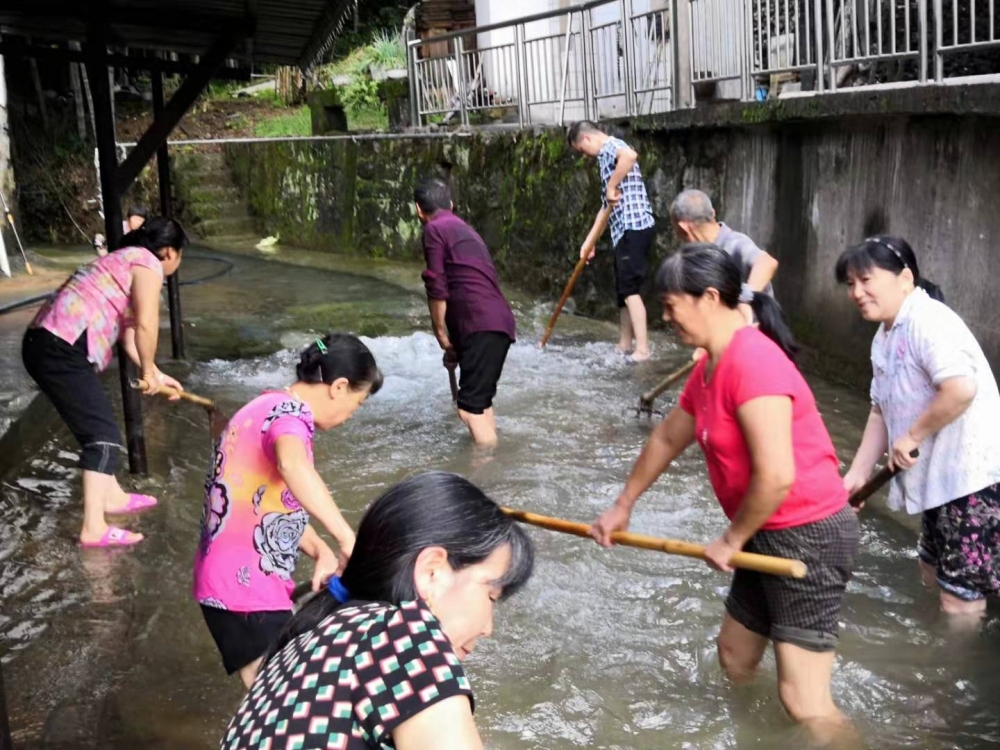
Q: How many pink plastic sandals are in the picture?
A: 2